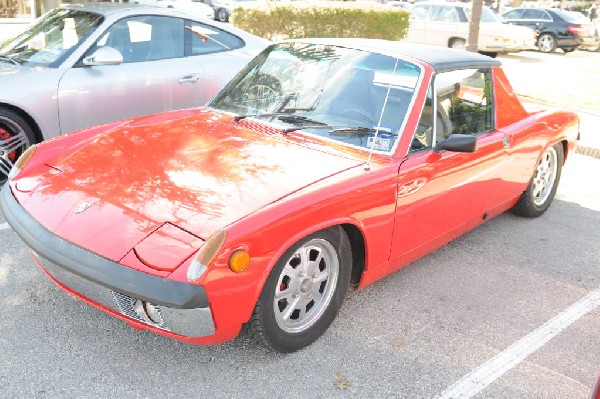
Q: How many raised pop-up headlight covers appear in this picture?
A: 0